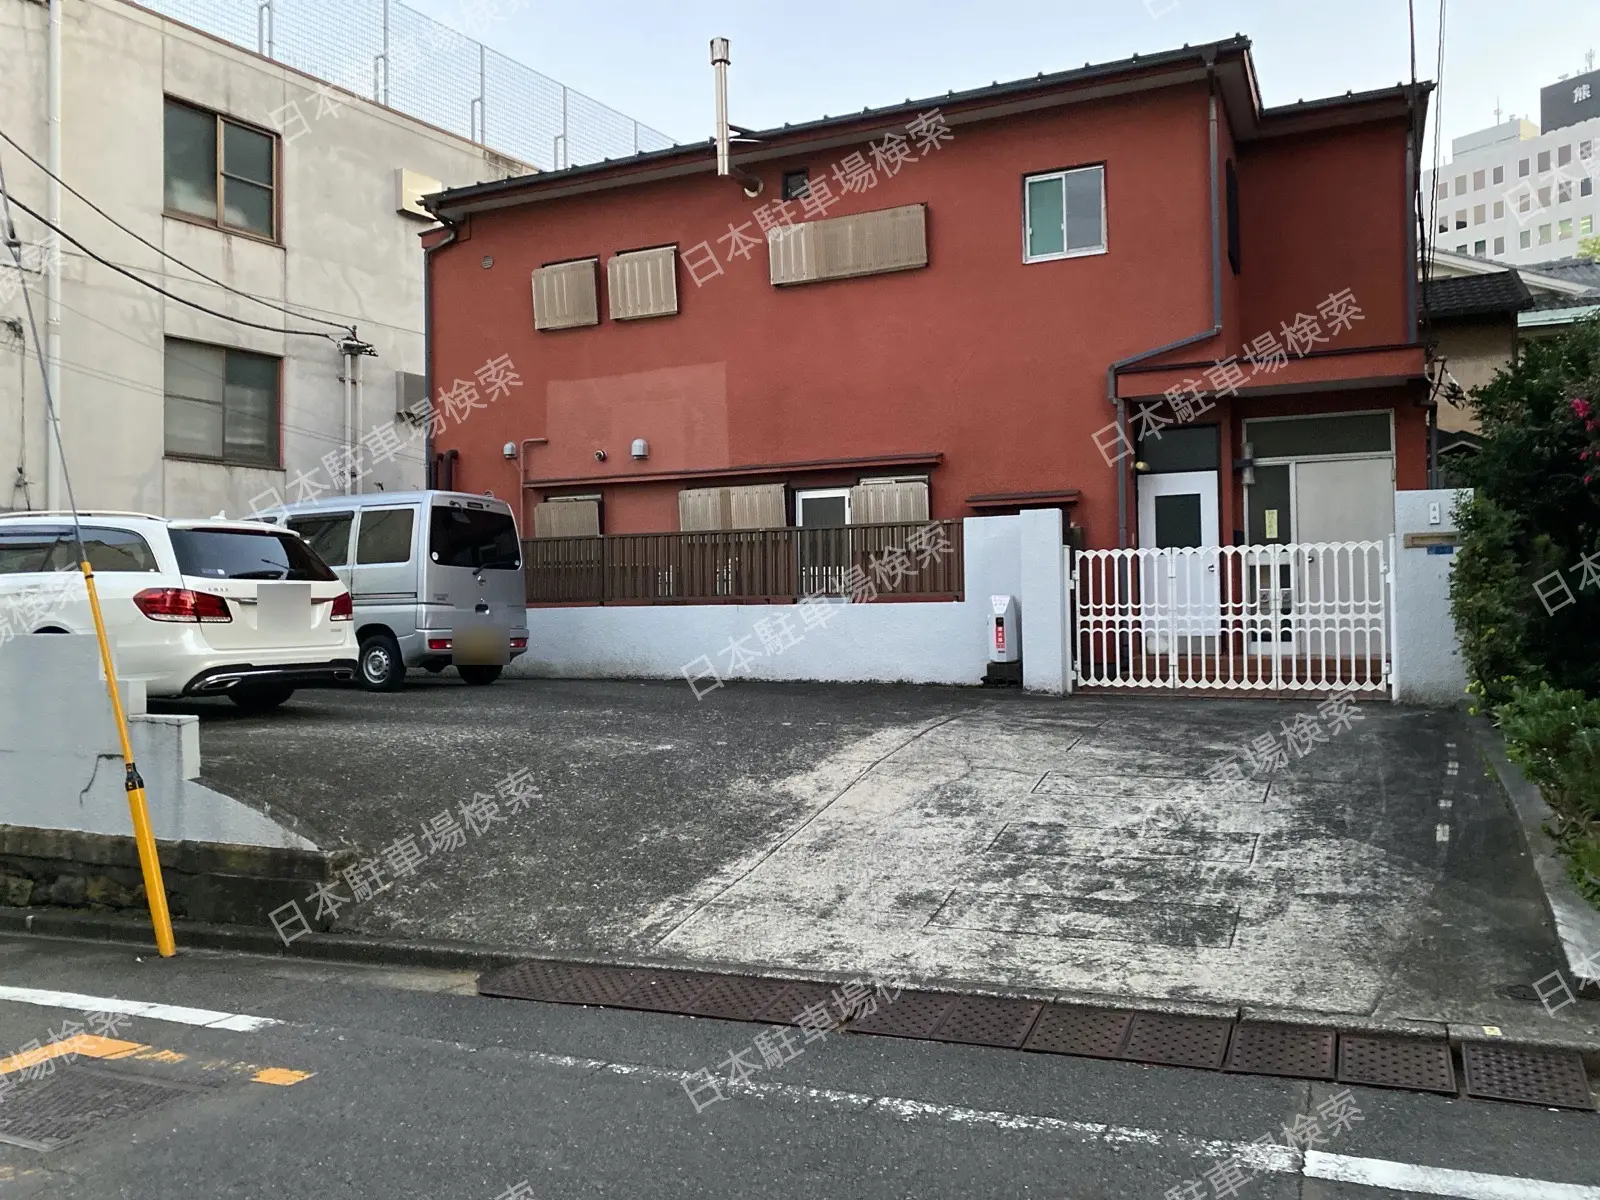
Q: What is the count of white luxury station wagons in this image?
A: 1